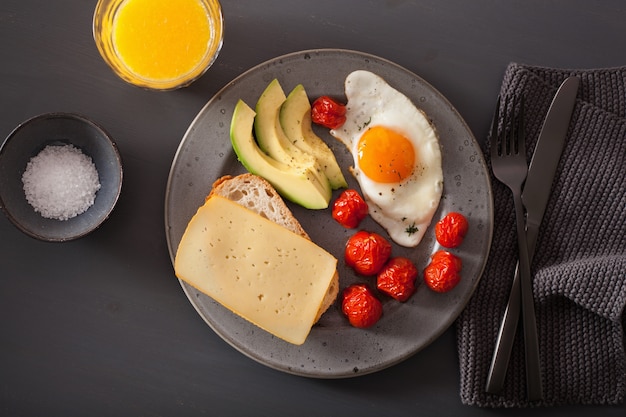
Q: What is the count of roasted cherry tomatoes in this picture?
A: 7